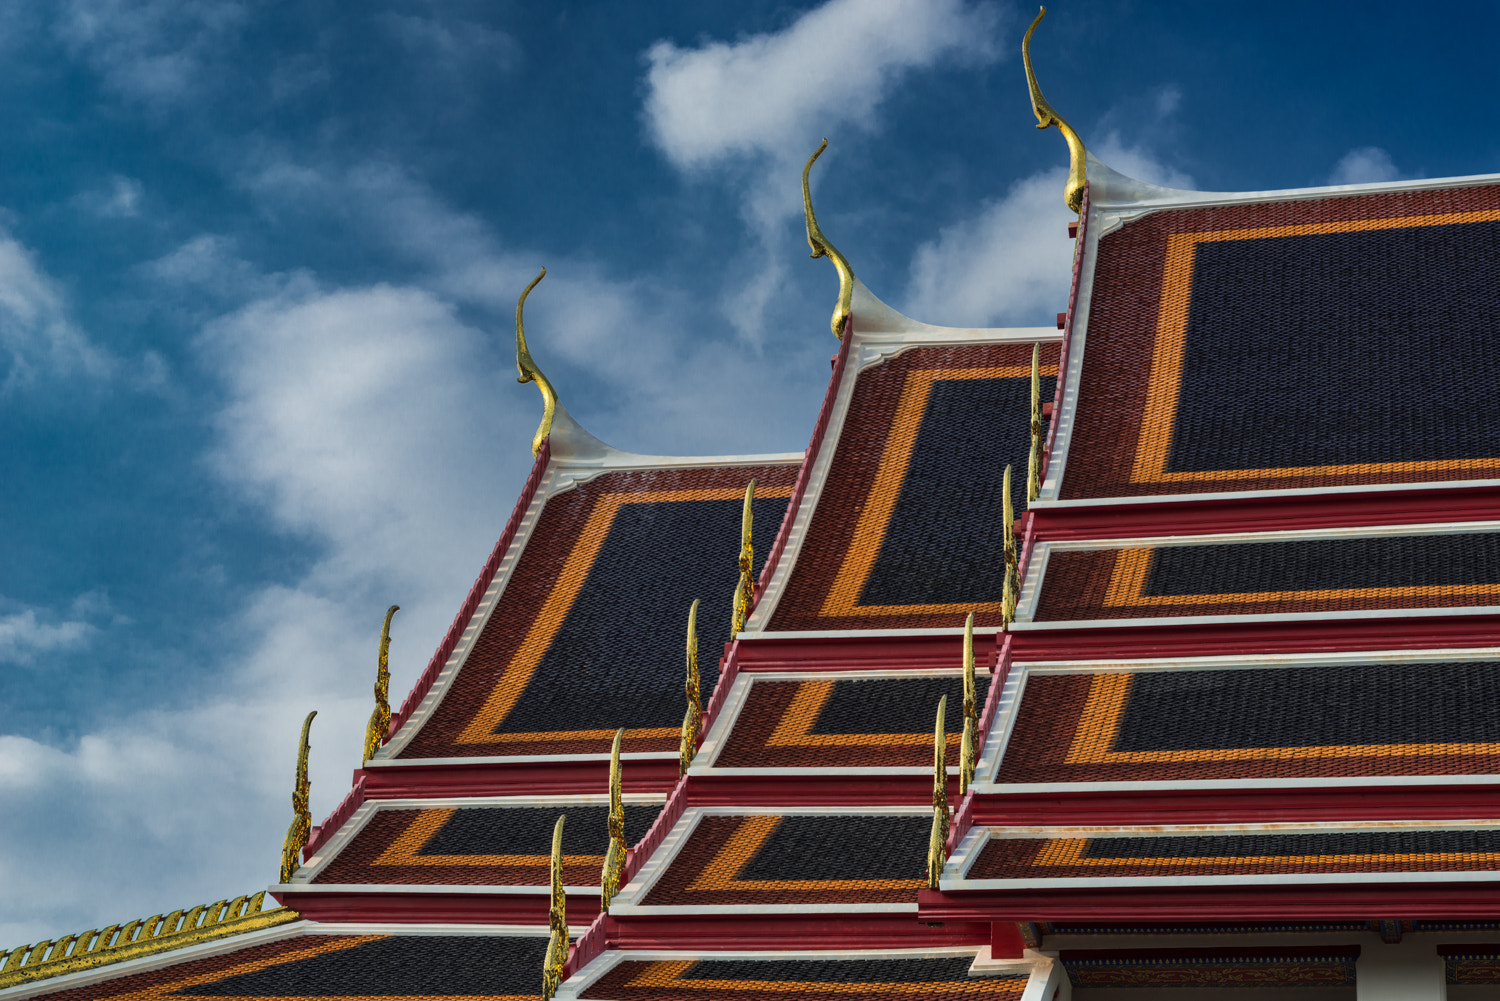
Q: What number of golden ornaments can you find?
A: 13